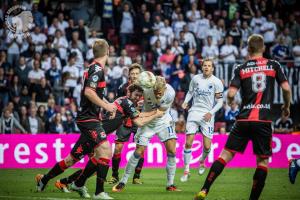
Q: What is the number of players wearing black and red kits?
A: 4